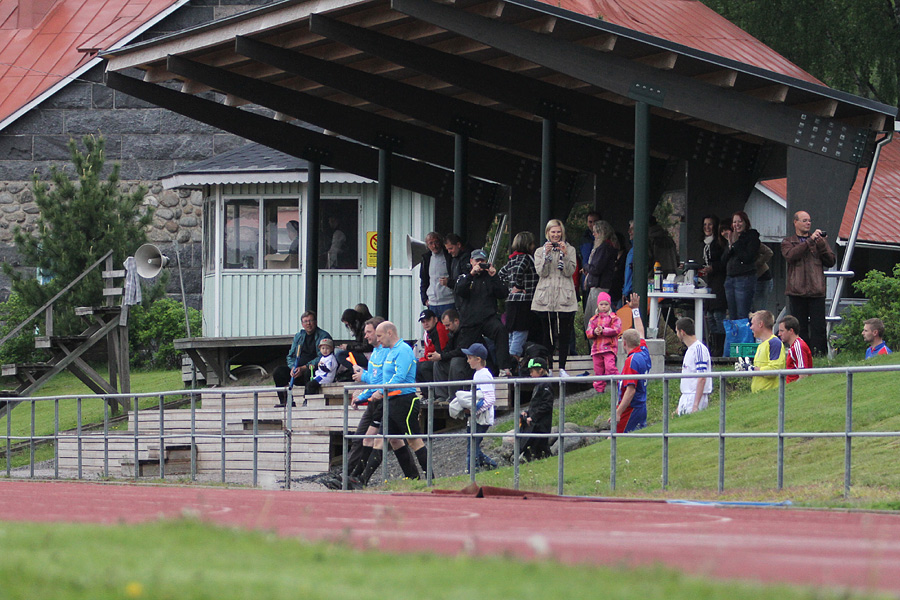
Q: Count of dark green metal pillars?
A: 5